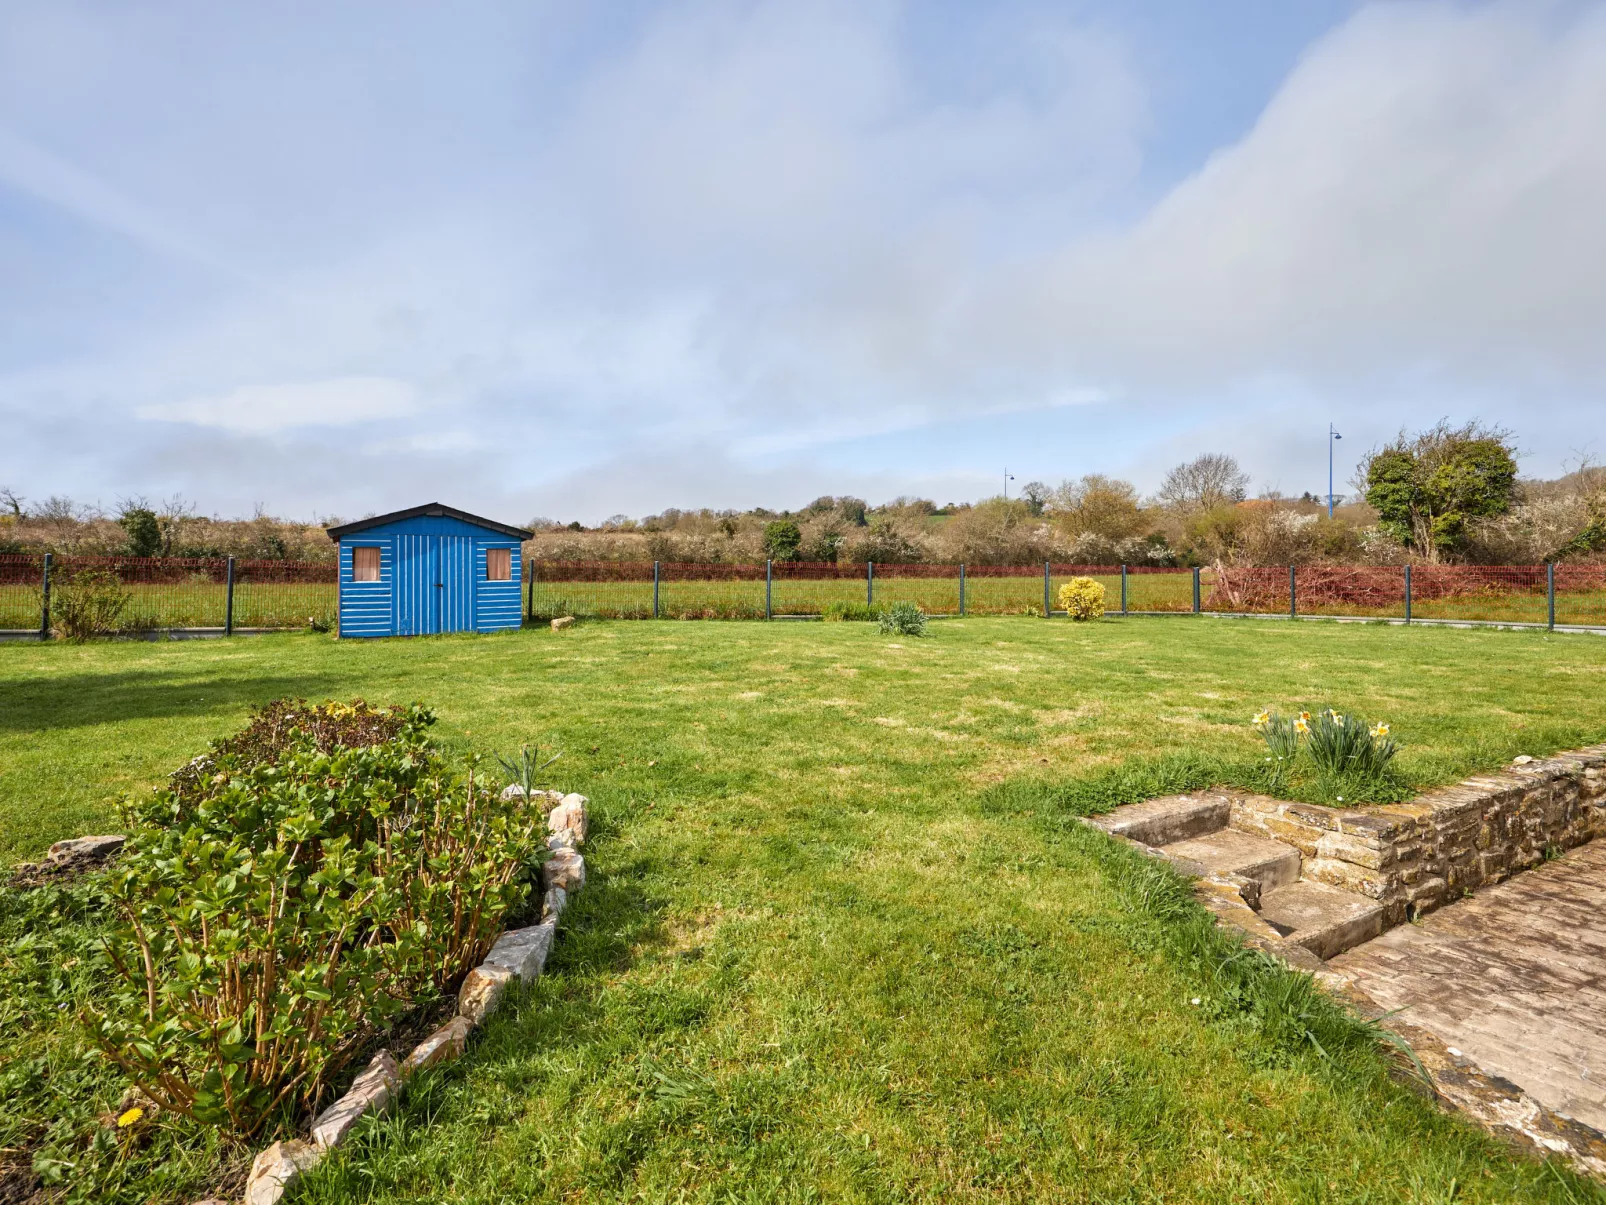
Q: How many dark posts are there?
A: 13